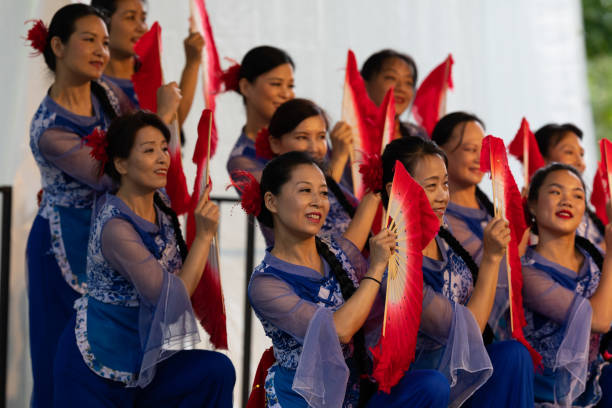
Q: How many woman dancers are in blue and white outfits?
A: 11